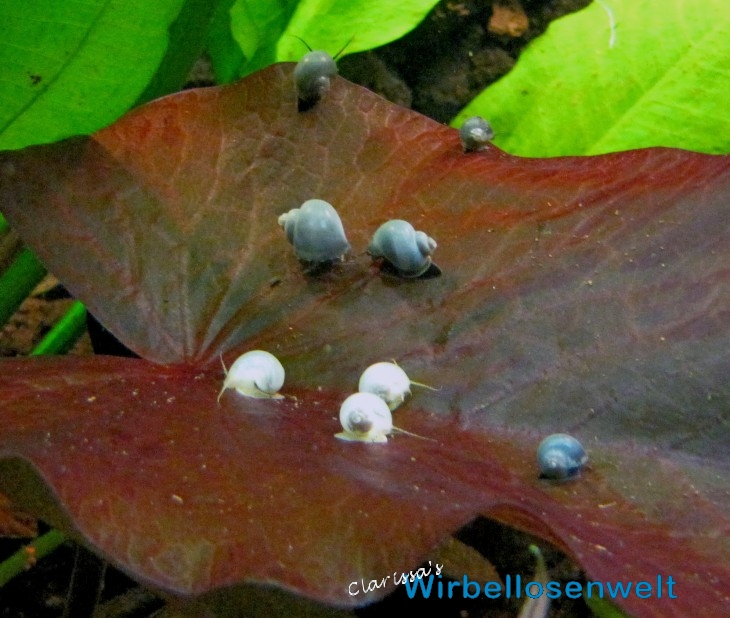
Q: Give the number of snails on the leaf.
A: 8